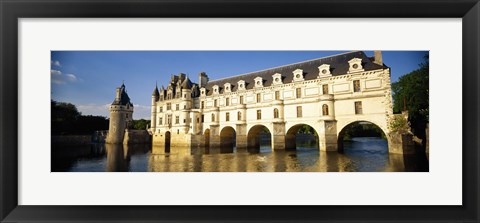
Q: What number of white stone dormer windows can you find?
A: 9